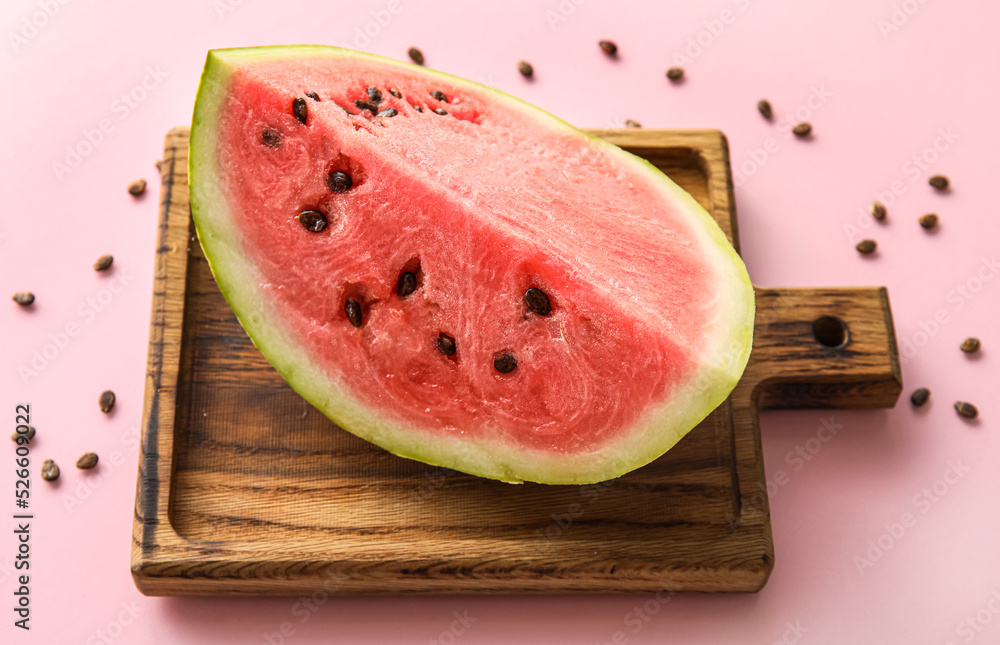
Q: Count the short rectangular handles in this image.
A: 1